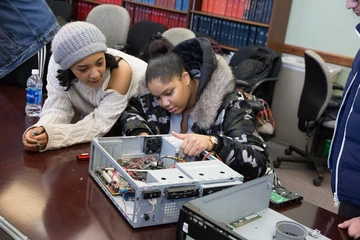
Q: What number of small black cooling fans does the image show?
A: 1